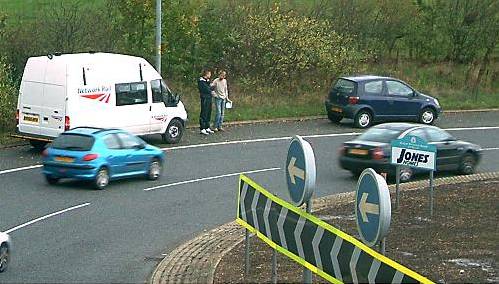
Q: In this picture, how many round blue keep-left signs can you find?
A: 2